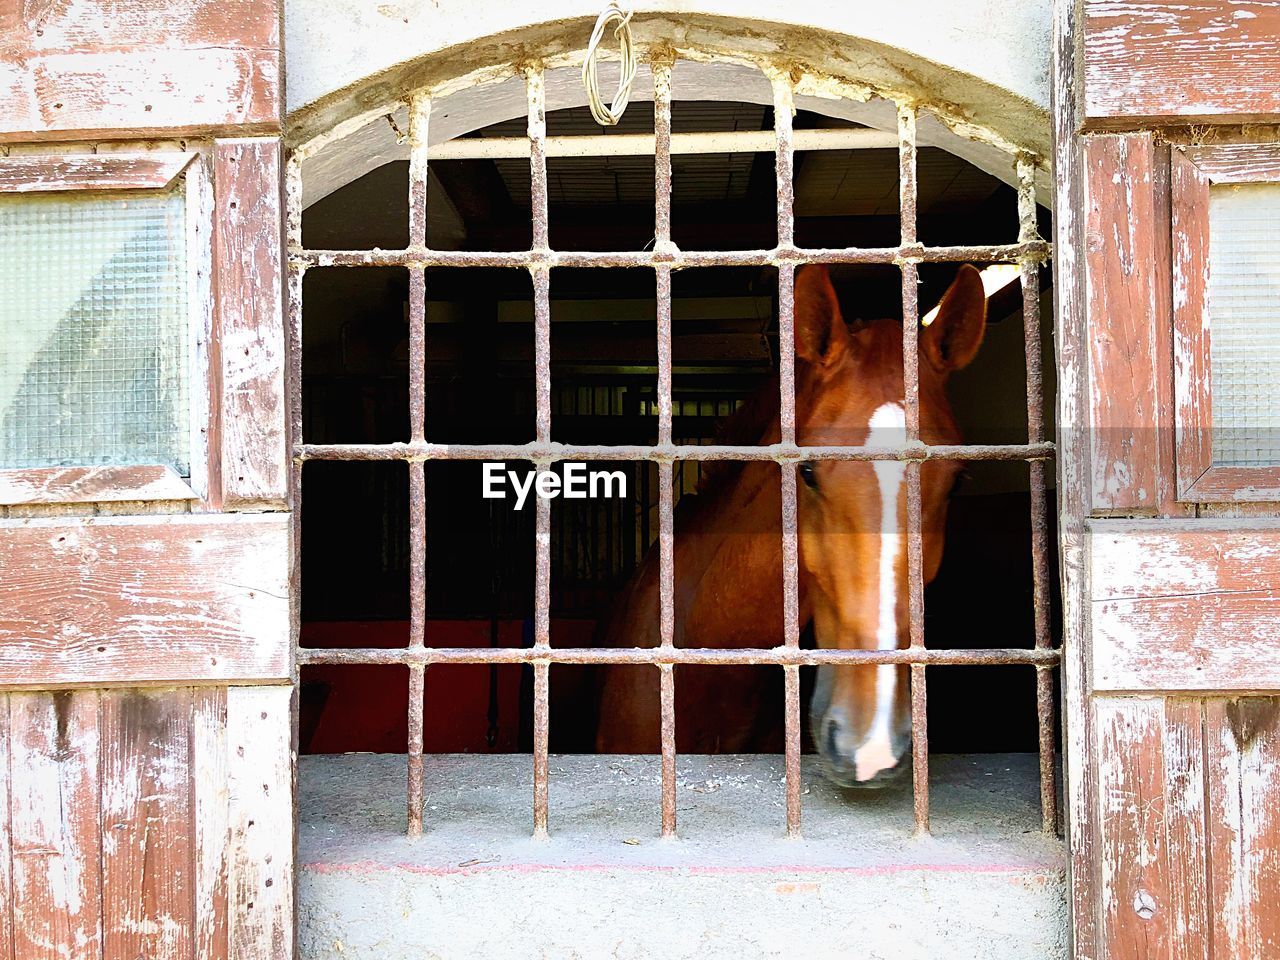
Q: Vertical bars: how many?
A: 7